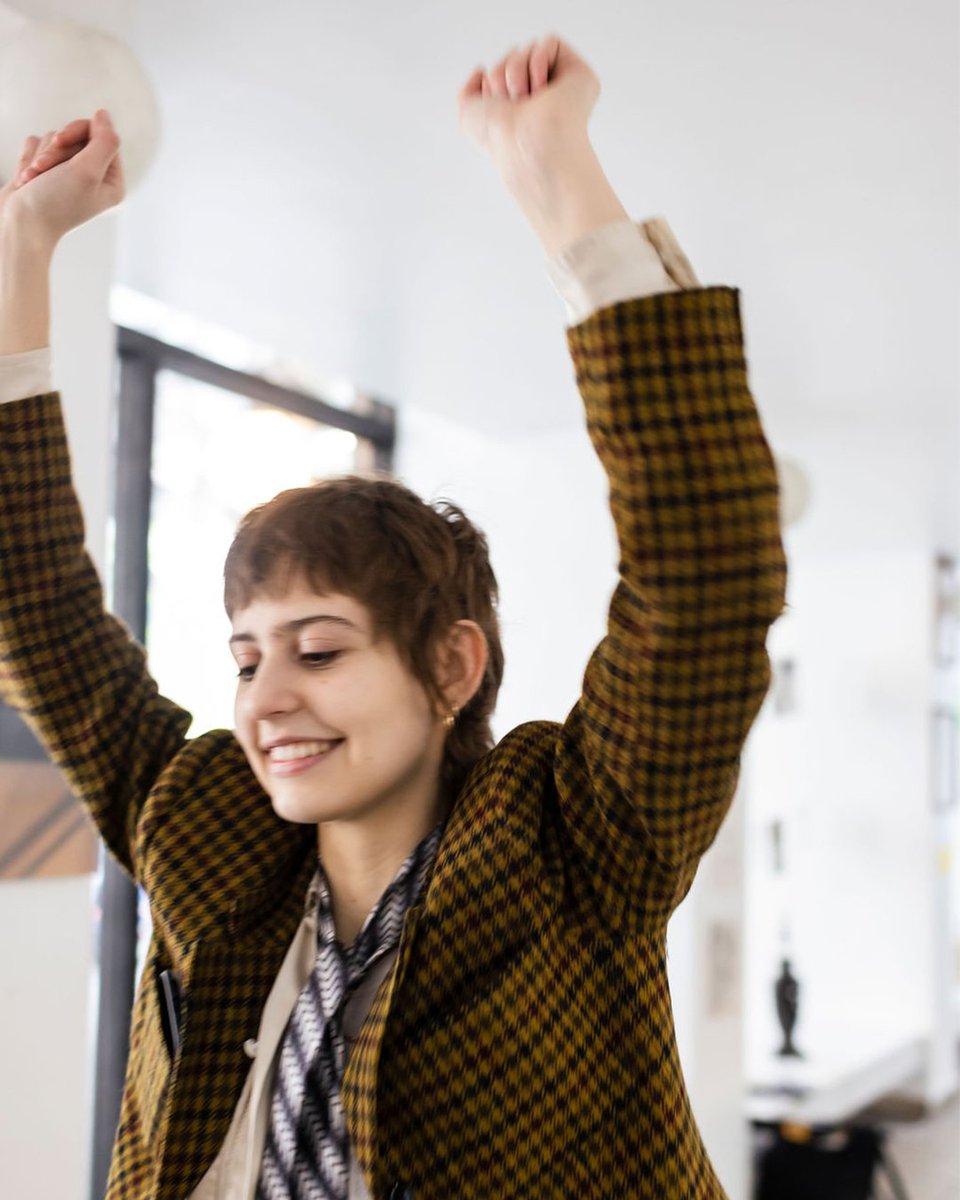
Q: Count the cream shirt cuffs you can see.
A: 2